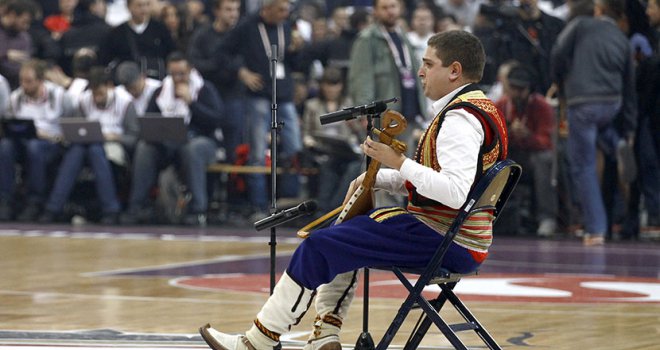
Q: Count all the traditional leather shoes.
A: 2